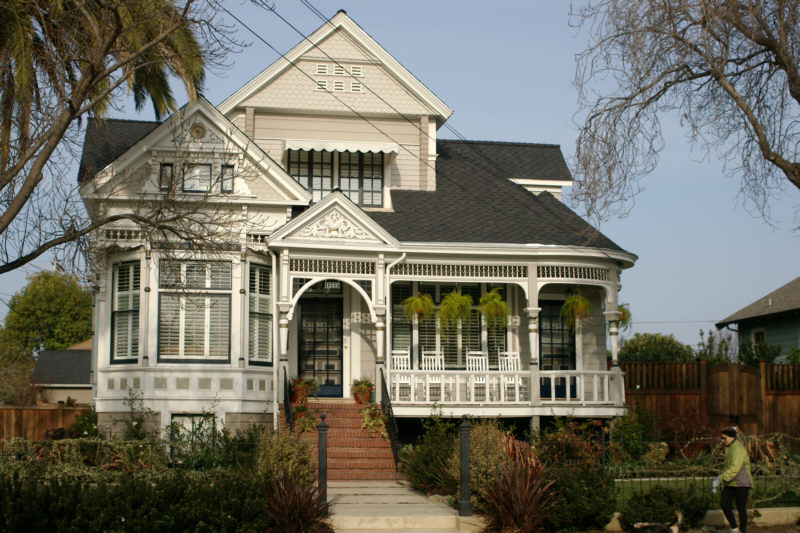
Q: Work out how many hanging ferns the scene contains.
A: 5